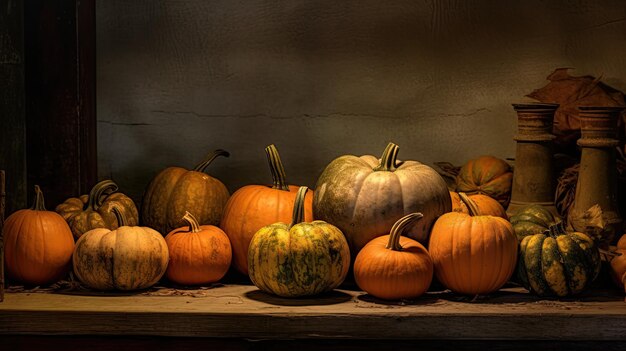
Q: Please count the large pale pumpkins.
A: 1